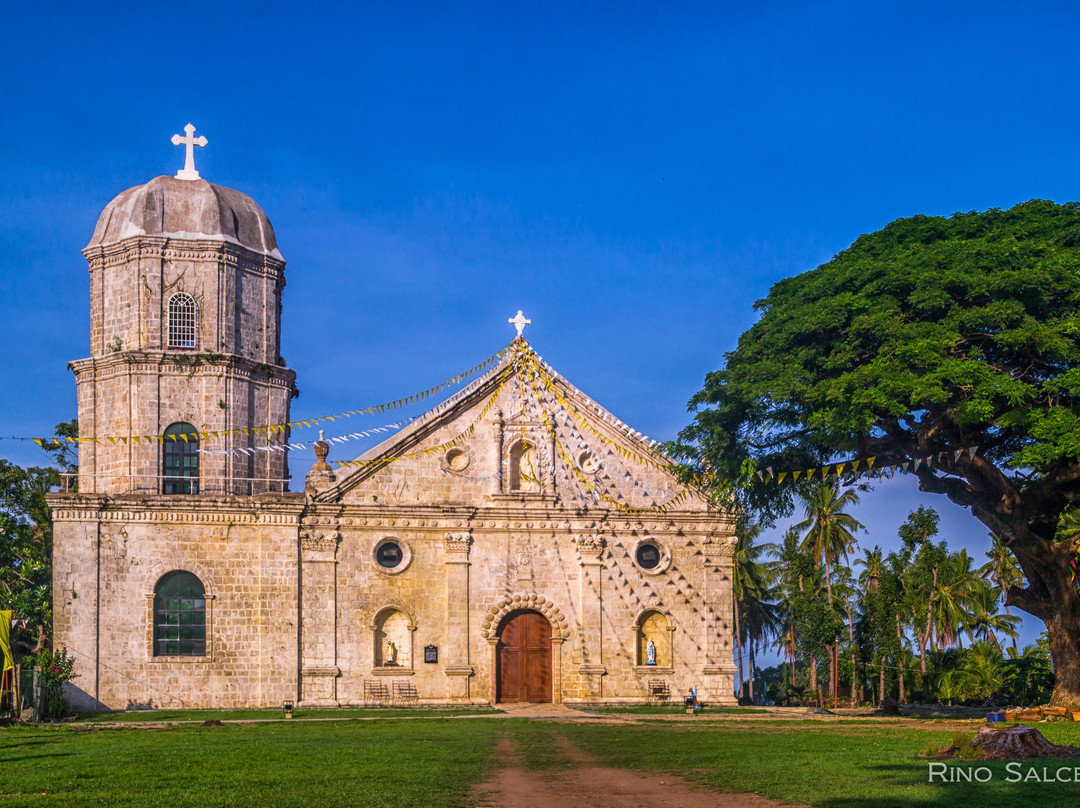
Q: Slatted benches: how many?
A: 3